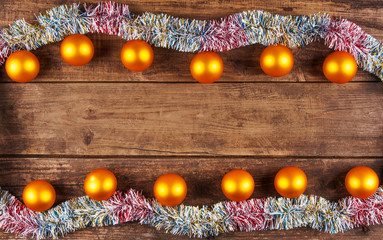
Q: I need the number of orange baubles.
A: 12